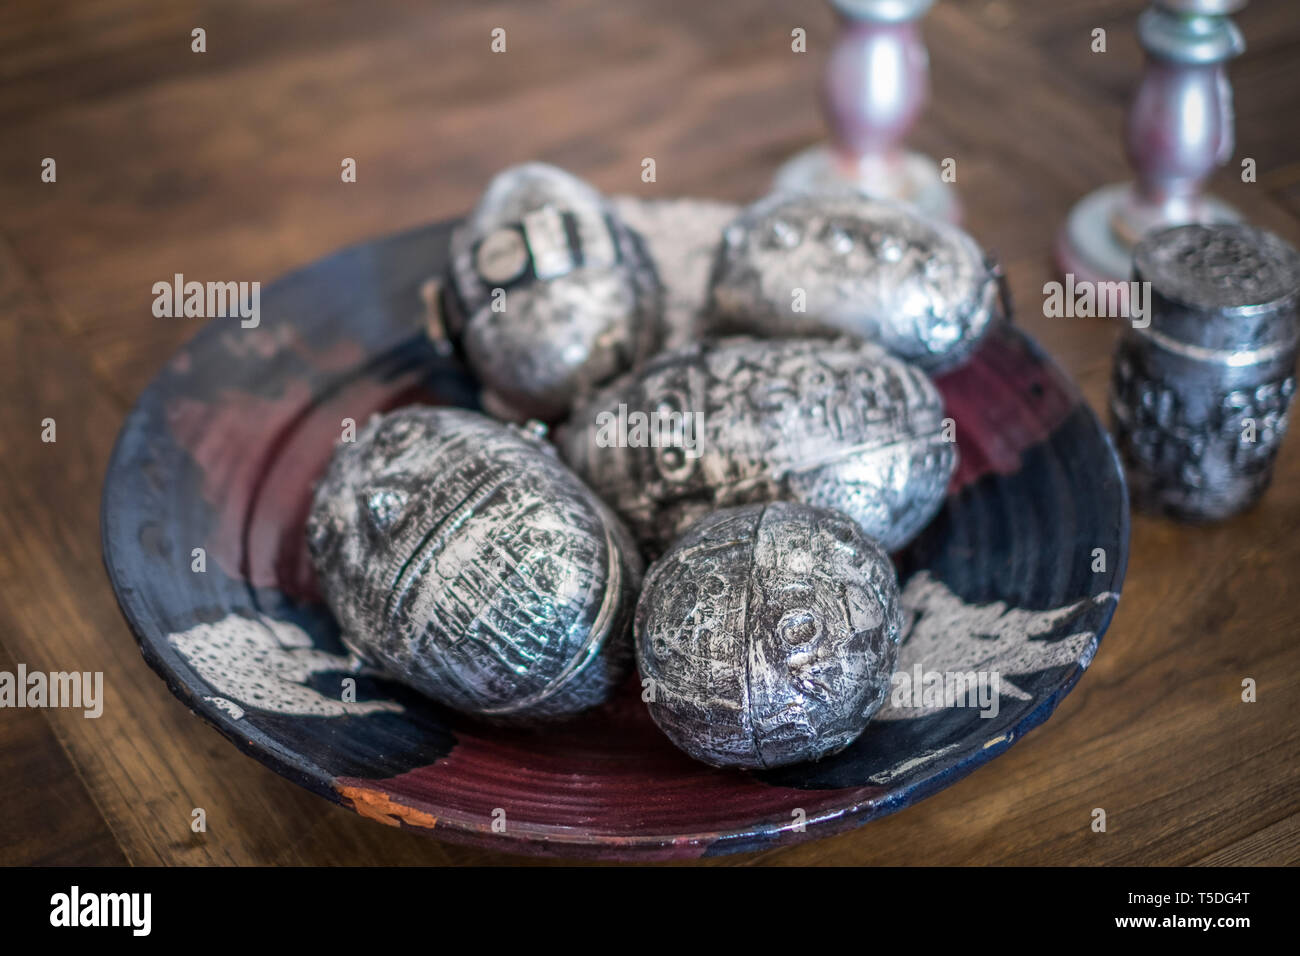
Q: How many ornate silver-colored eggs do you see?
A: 5